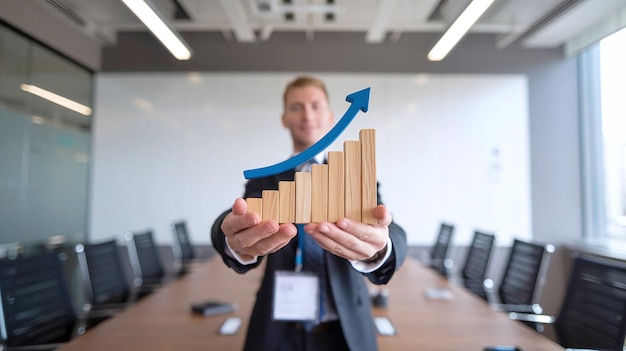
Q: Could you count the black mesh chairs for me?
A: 8